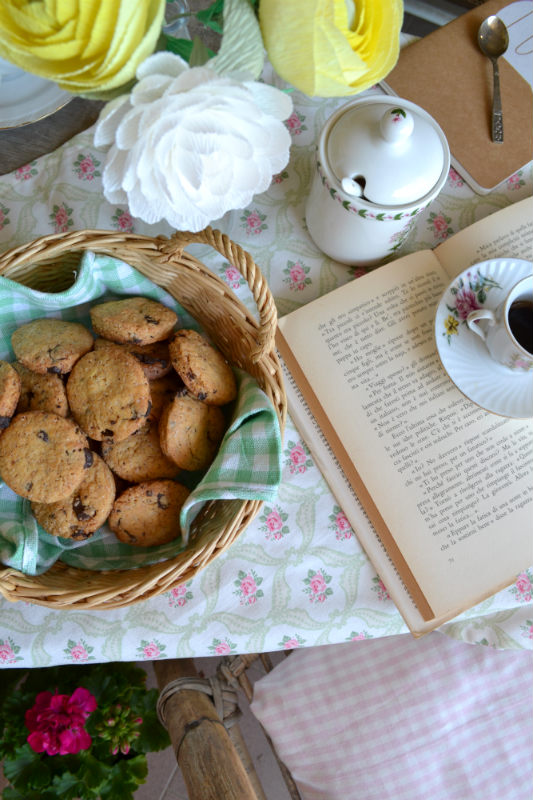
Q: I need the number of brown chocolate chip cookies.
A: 13